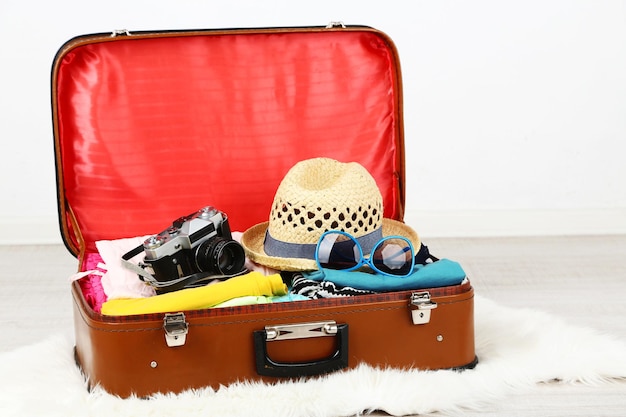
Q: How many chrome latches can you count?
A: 2